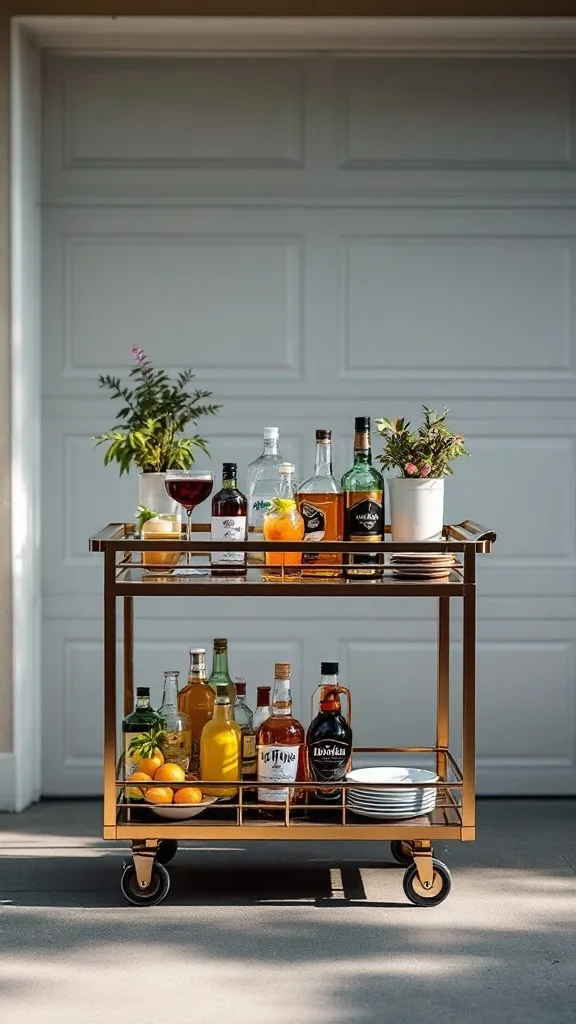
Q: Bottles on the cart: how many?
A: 14